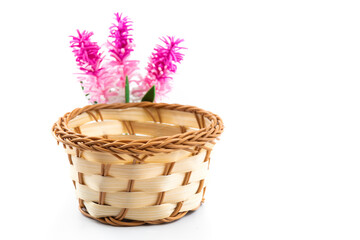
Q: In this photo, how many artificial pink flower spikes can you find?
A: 3